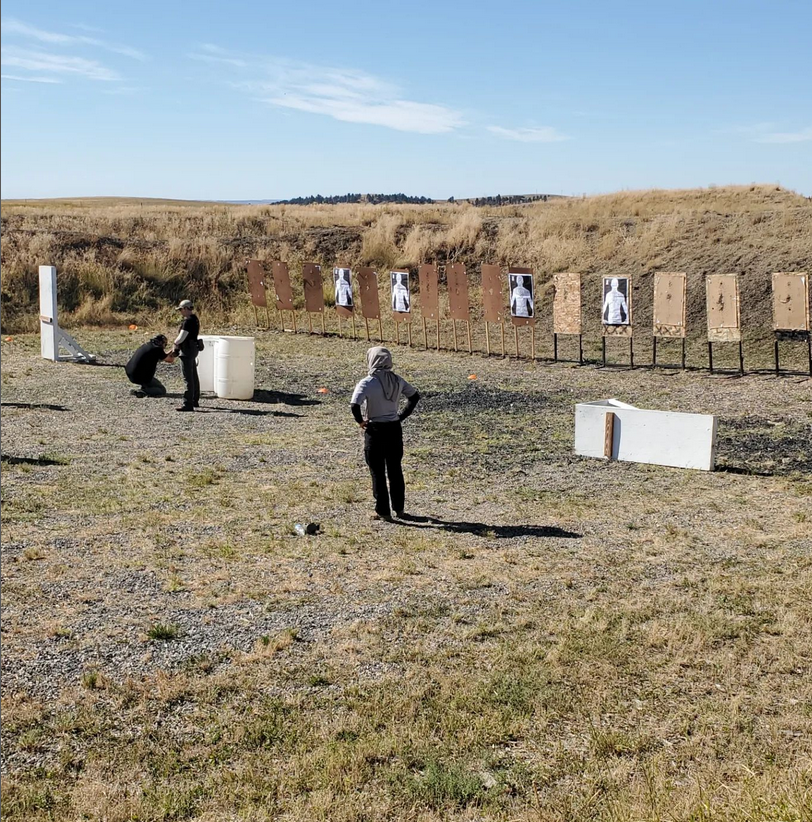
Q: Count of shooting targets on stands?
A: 15